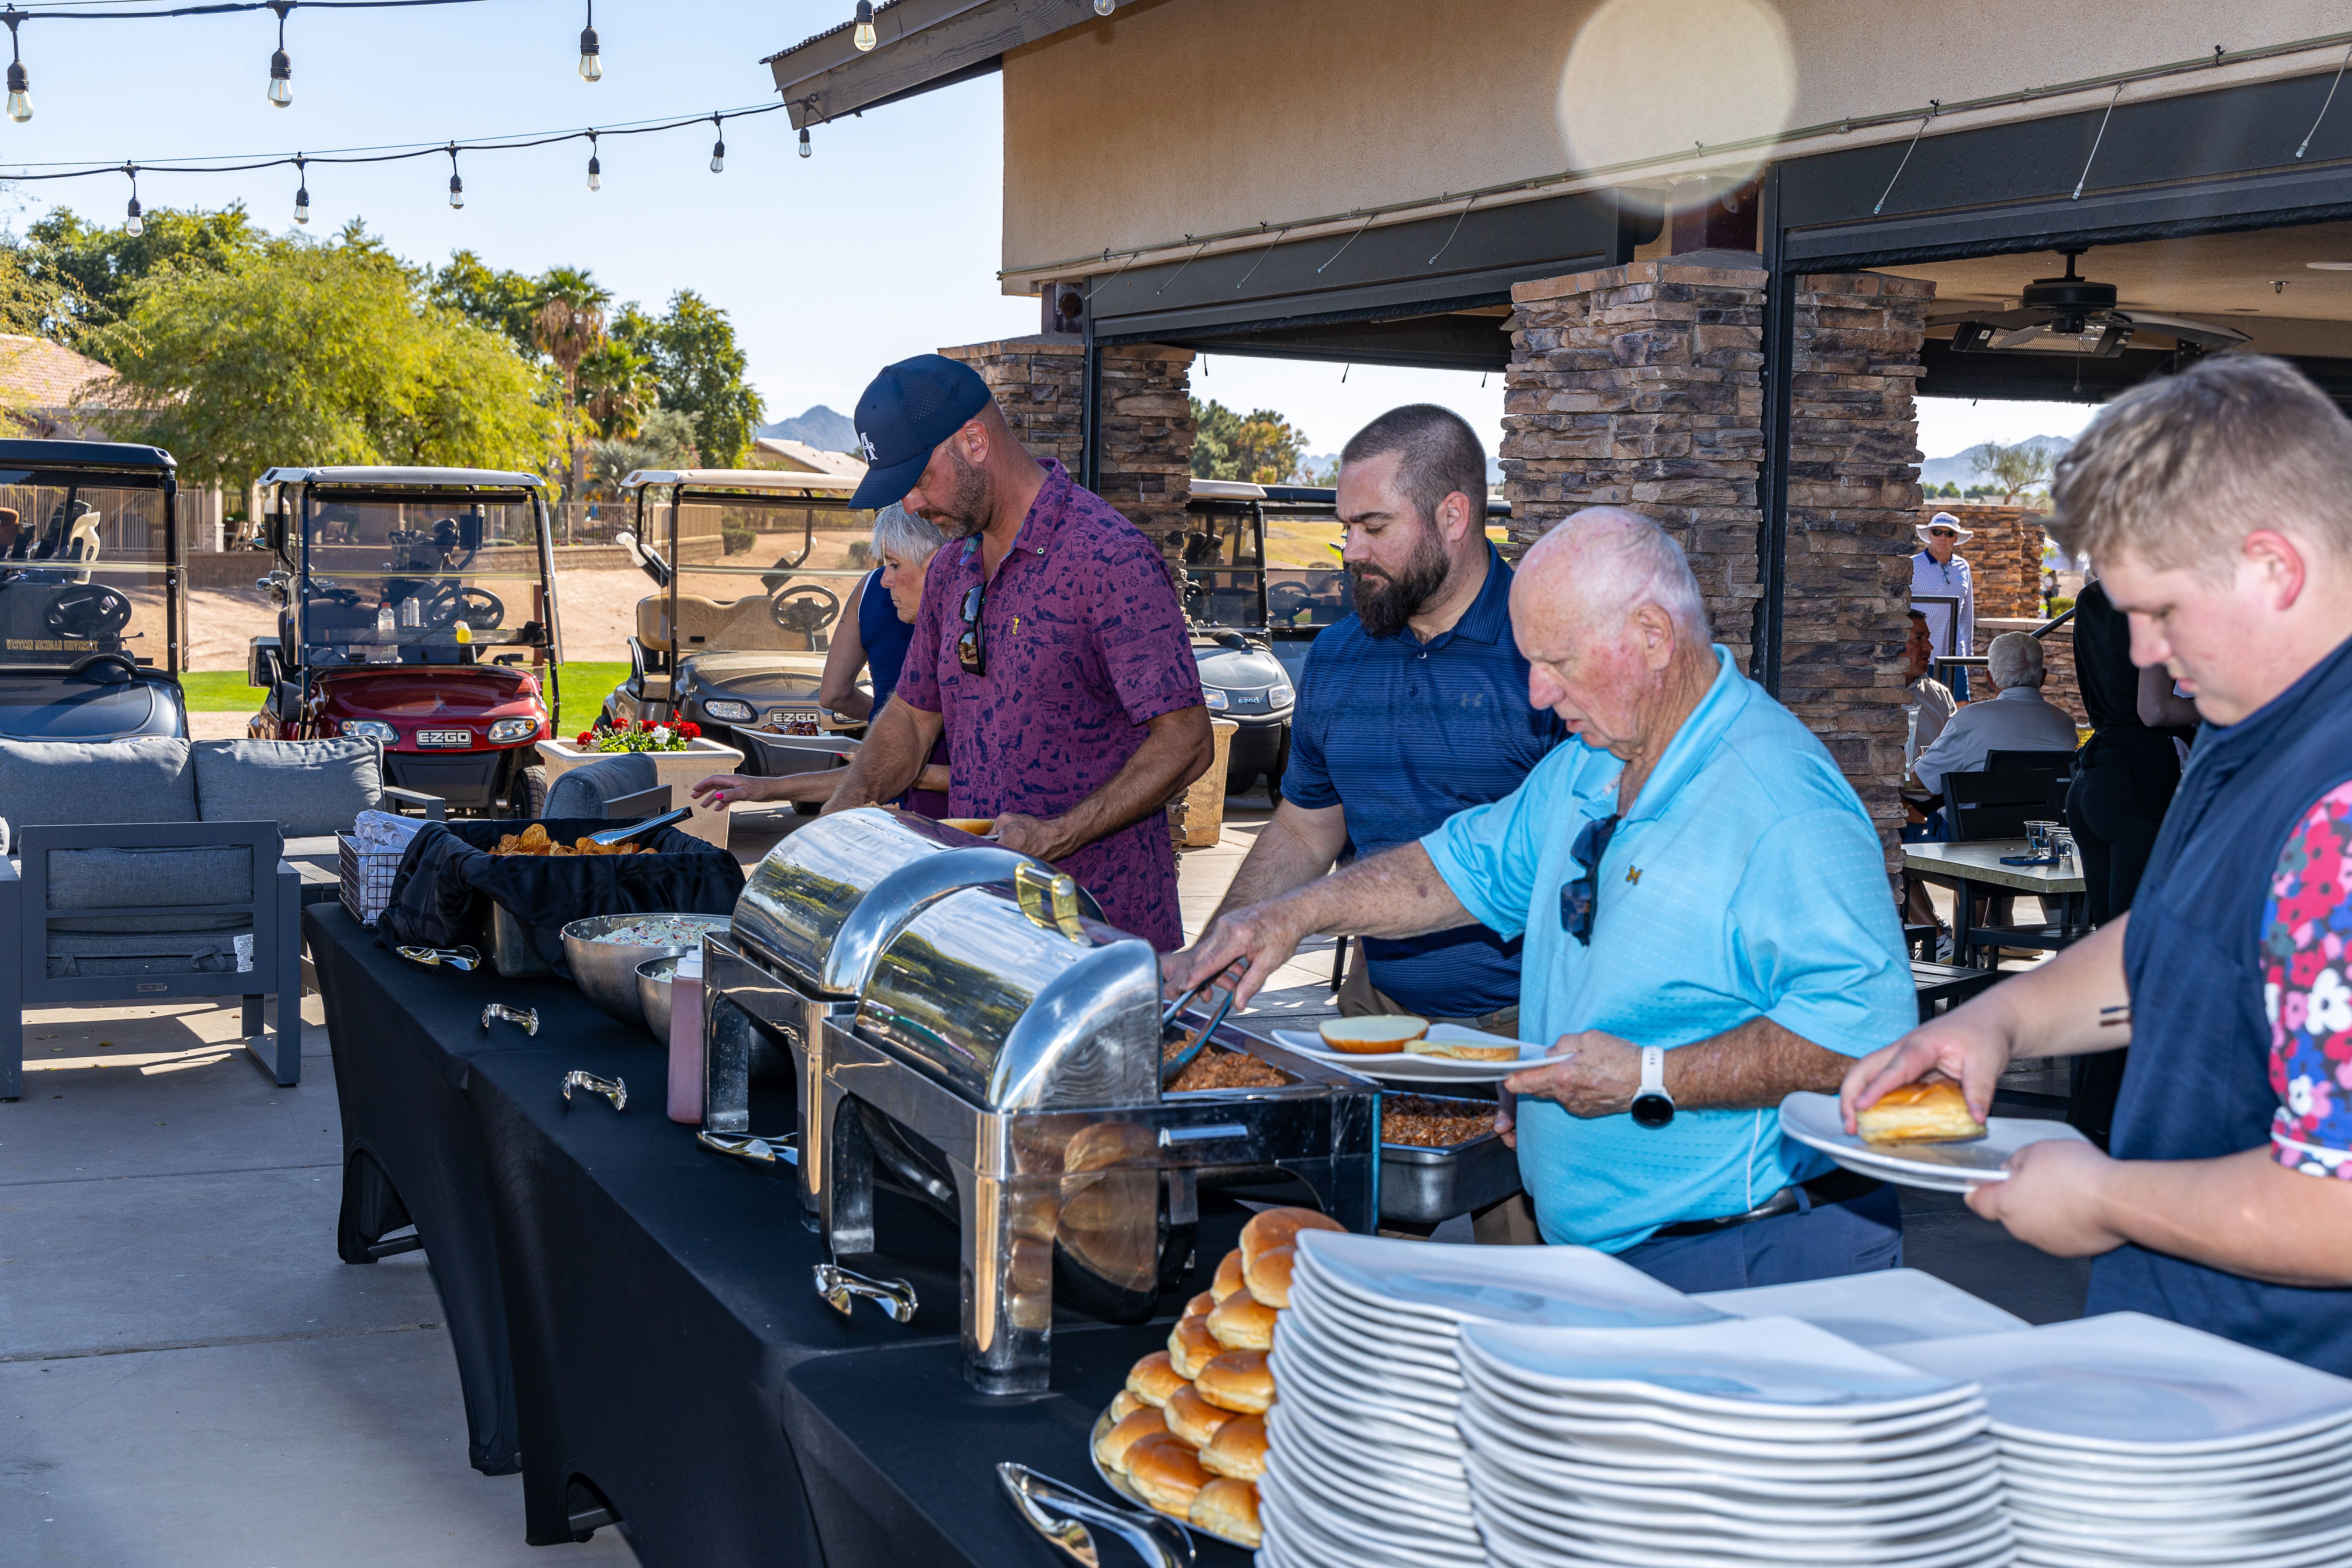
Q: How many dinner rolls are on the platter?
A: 14